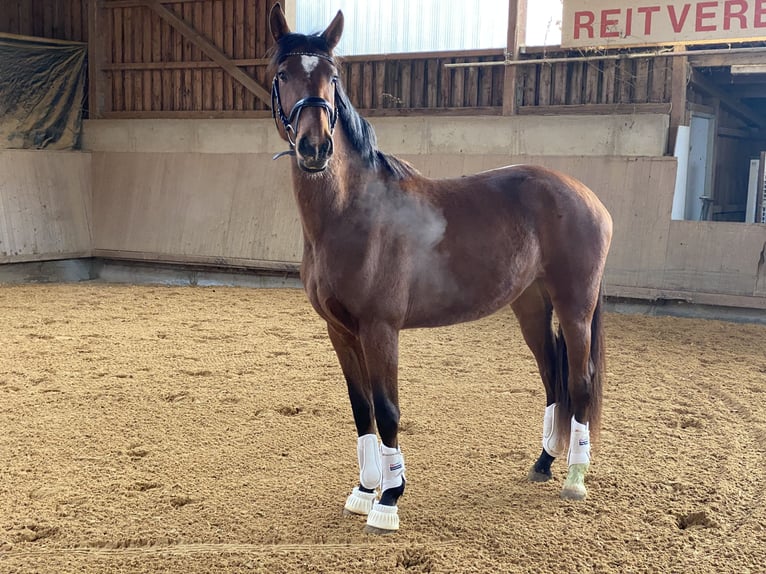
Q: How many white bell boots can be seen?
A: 2